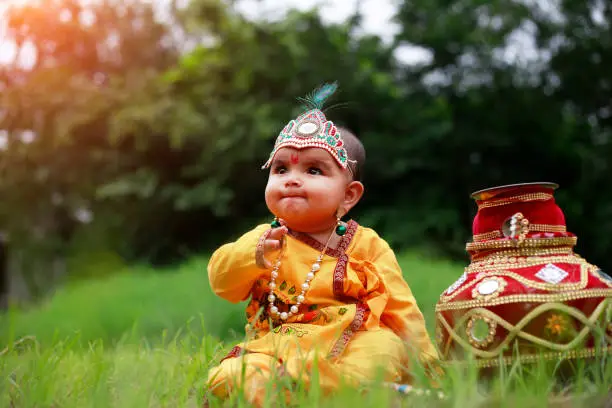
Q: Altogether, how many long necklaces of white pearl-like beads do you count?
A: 1